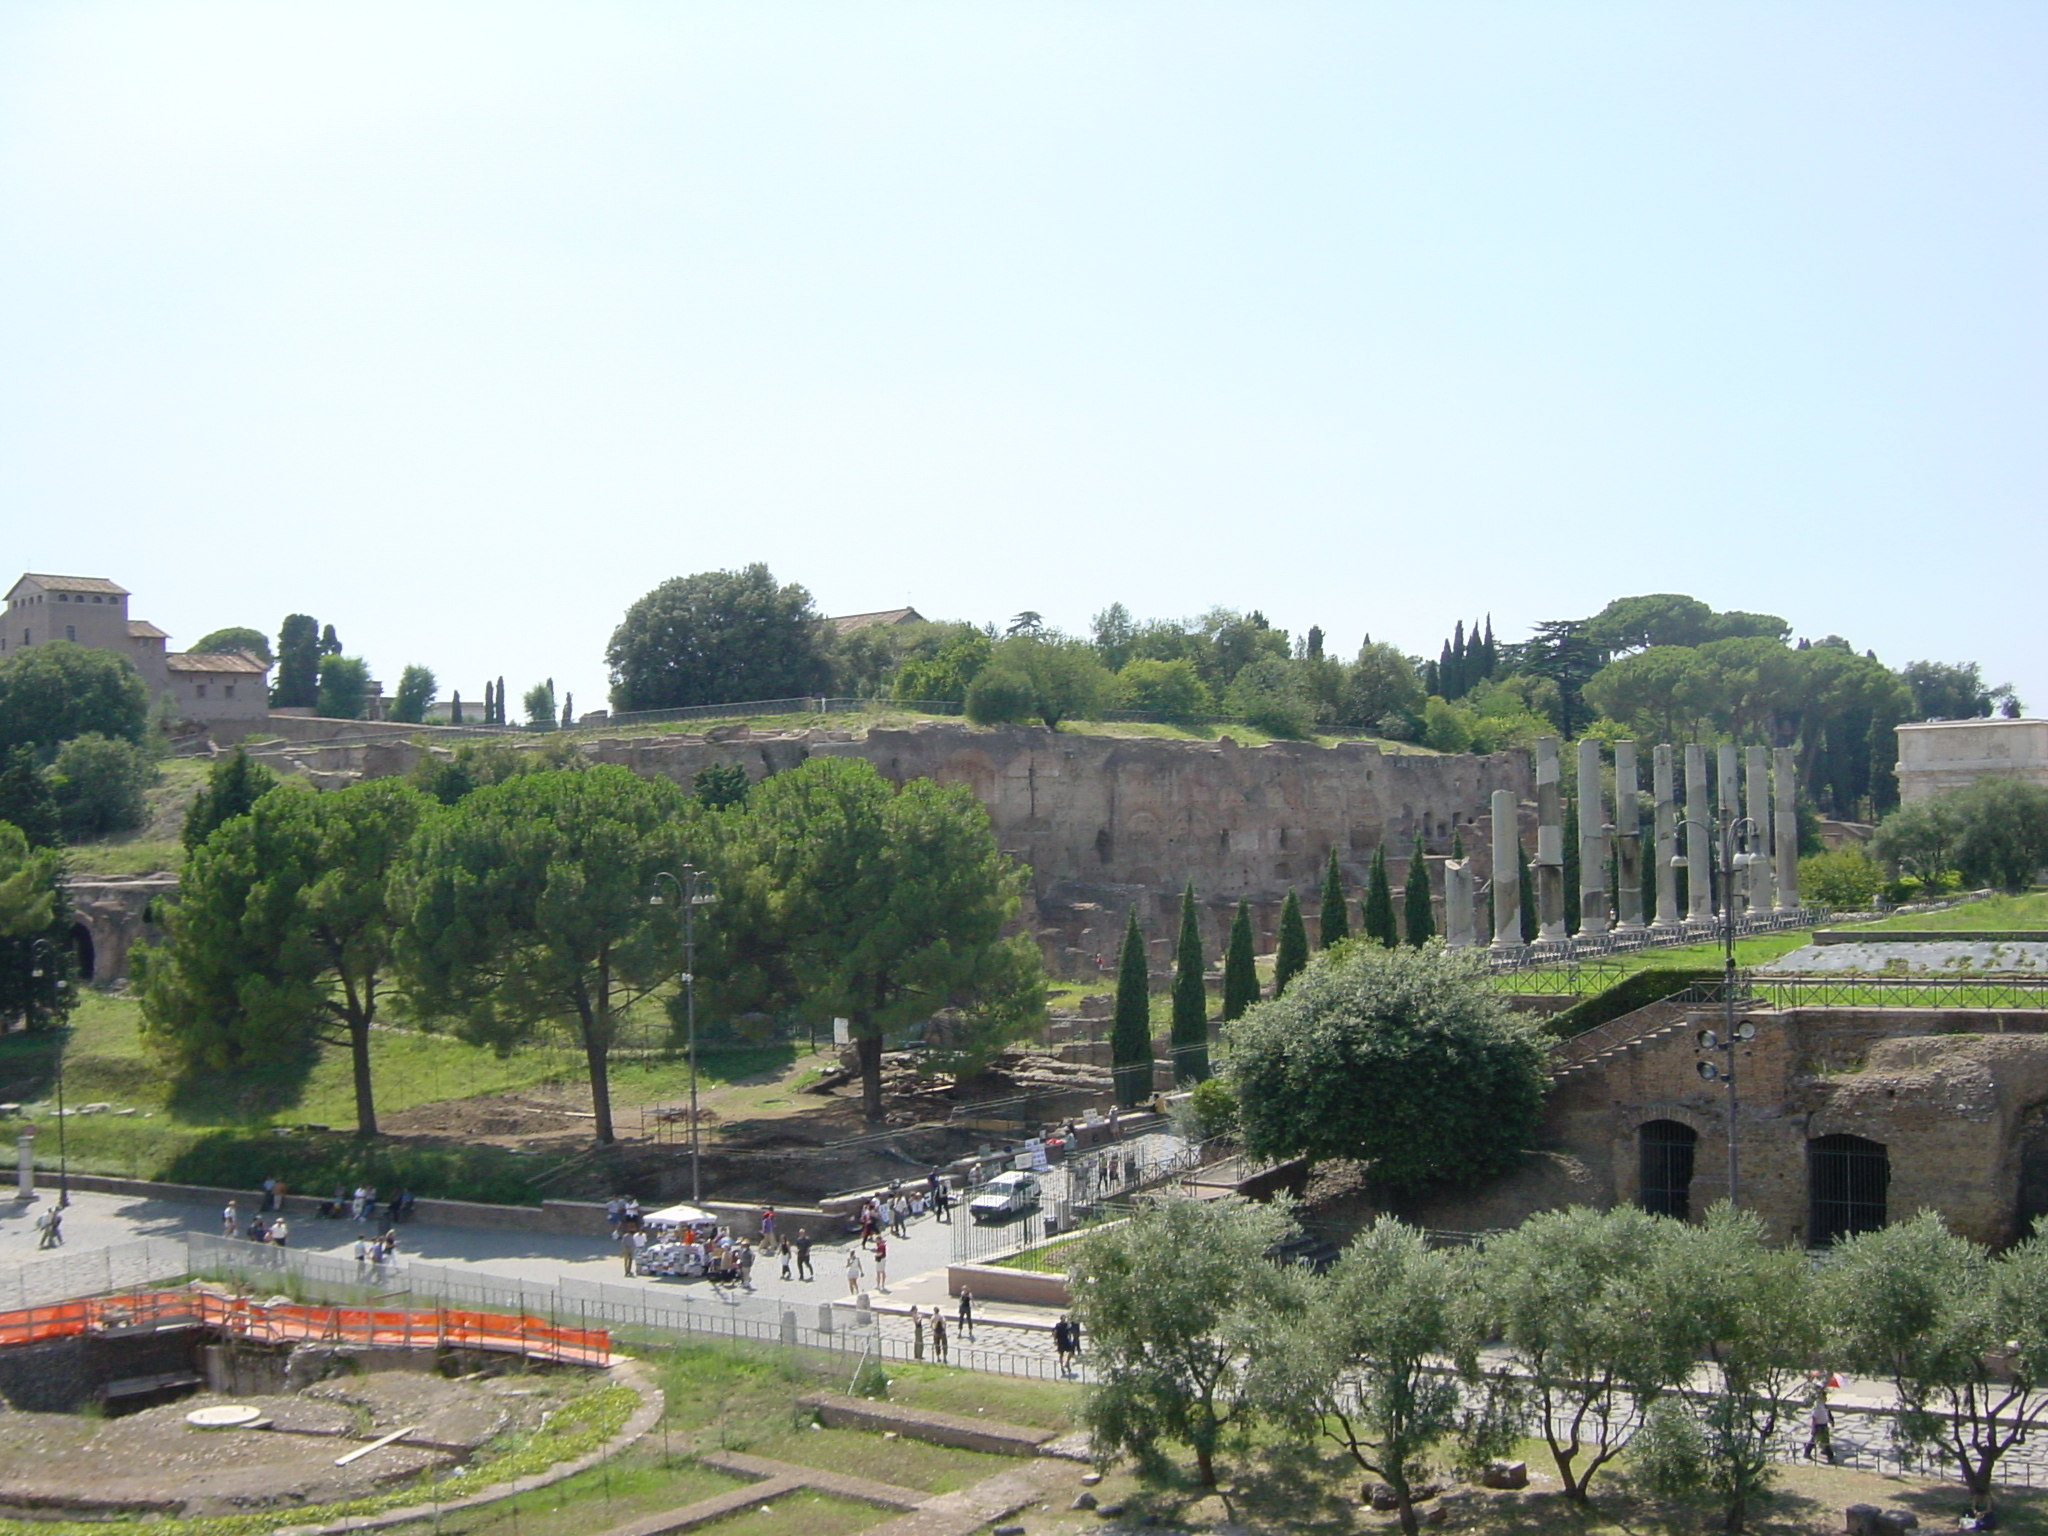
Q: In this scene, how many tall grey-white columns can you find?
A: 10